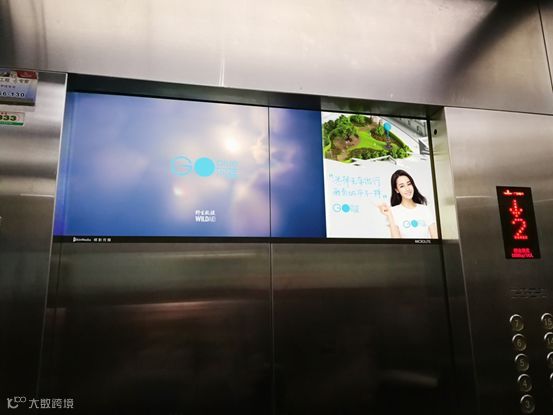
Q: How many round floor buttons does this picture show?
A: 9